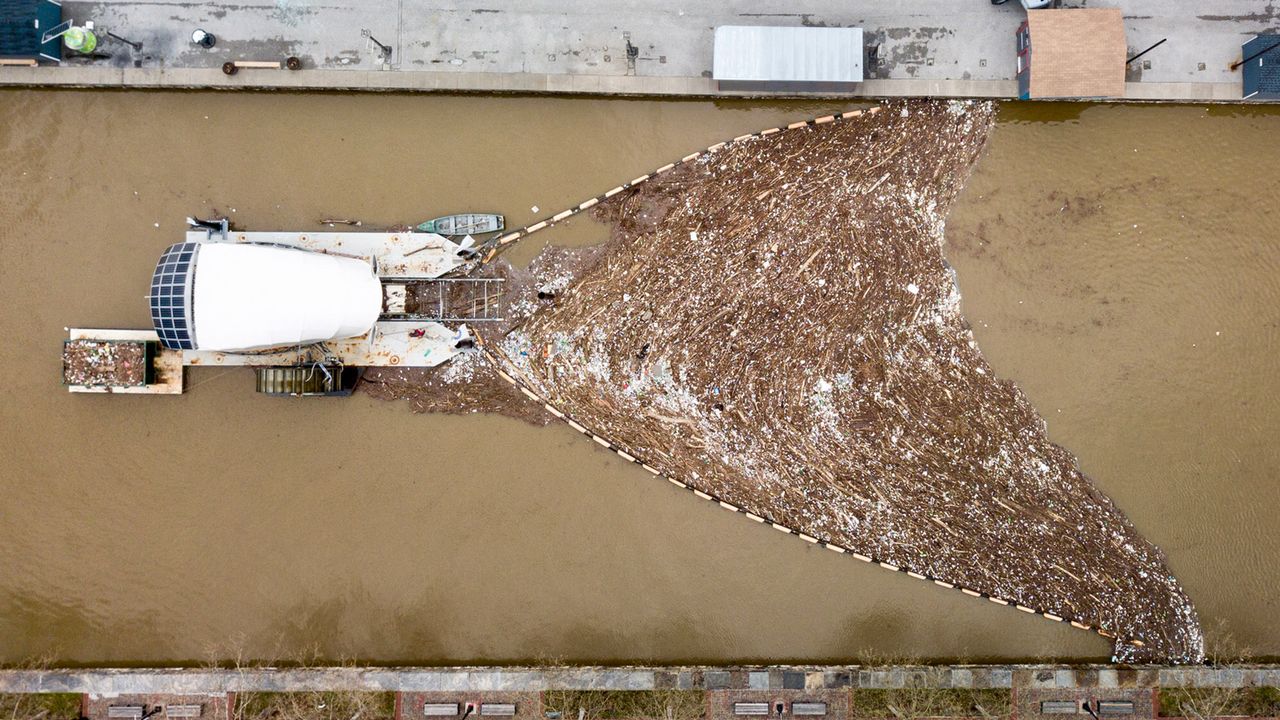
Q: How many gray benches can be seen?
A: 8